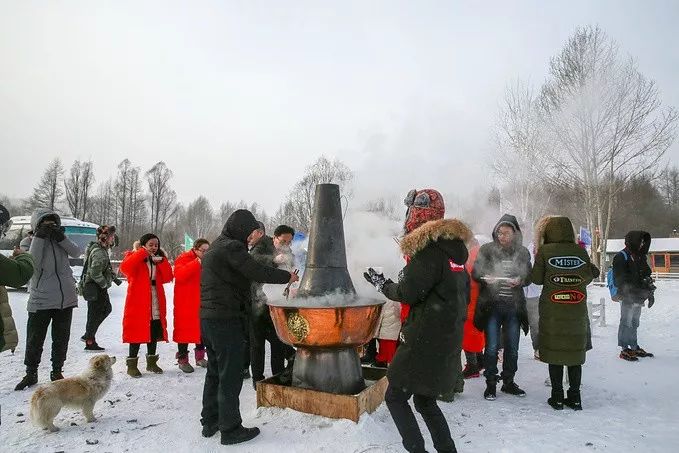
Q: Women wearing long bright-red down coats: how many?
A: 2